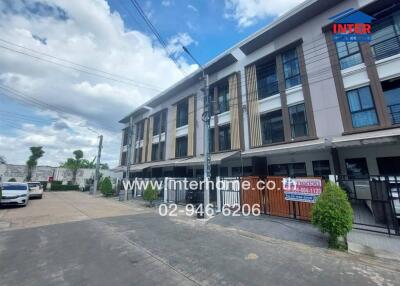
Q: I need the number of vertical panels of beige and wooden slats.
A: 6